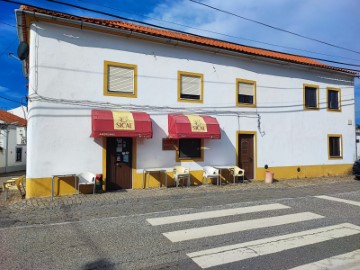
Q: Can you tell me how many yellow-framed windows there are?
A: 7